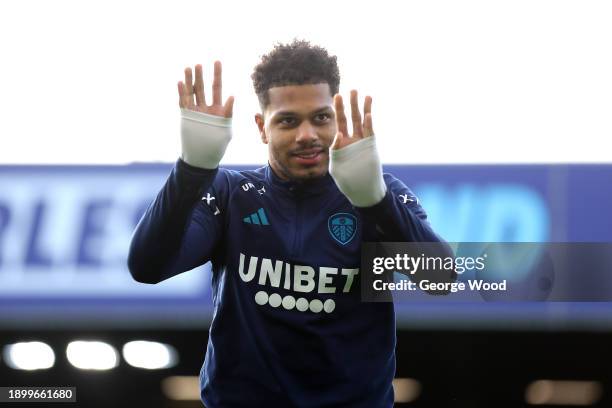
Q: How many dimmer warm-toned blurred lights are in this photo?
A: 3